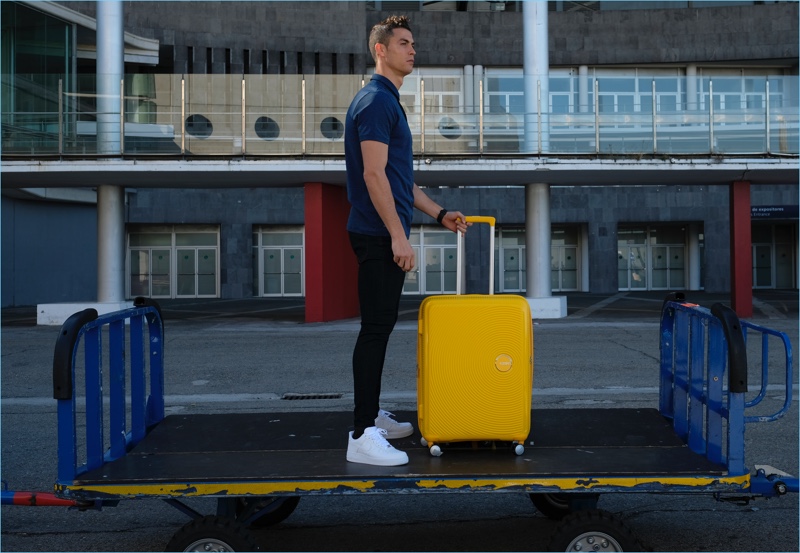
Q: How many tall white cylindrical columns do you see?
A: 2